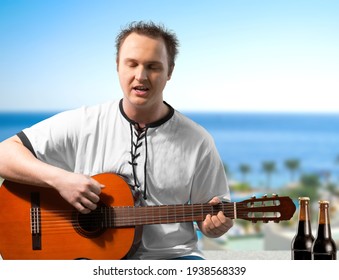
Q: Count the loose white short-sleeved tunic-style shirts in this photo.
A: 1